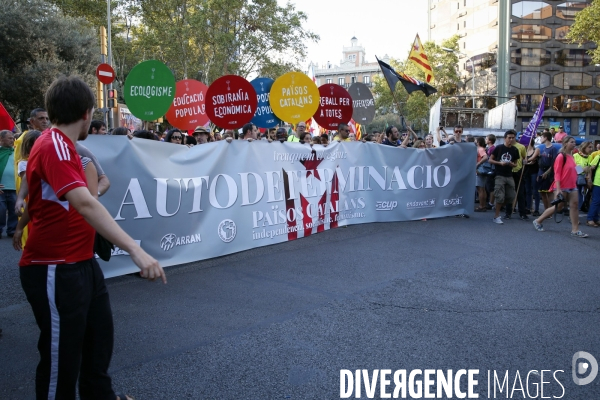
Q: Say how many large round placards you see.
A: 7